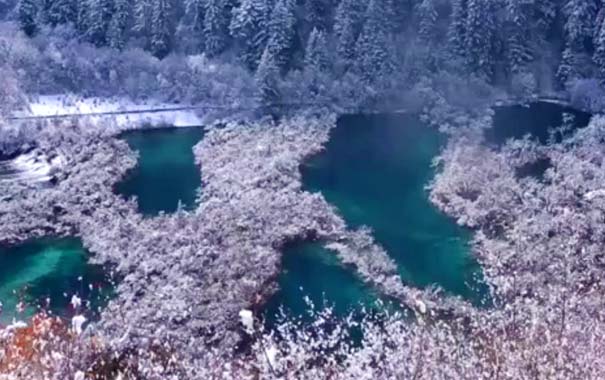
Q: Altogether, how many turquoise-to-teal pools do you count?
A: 5